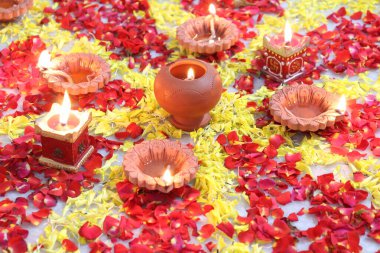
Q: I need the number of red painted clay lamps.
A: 2